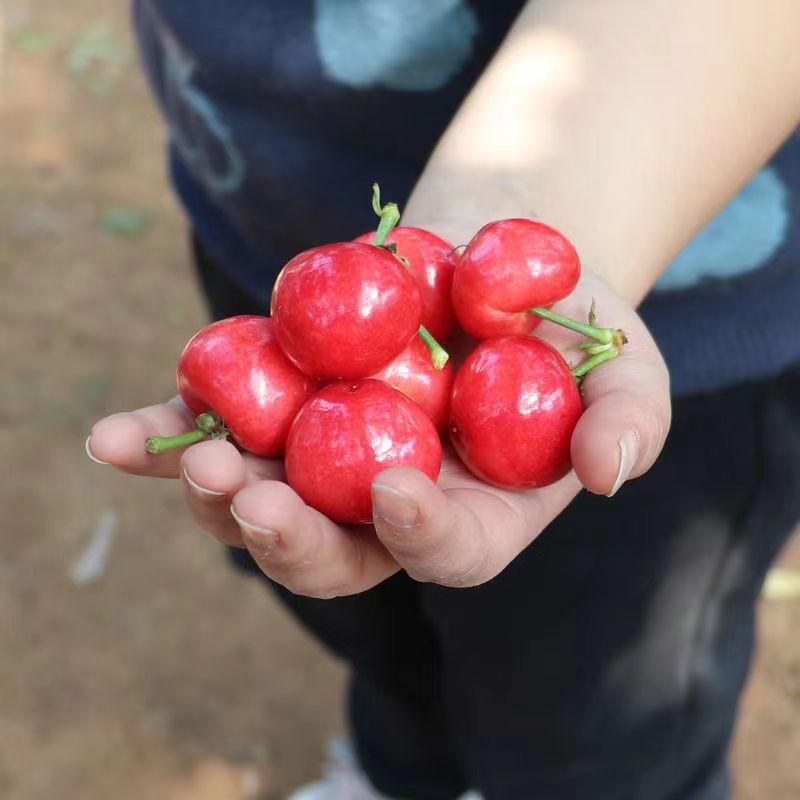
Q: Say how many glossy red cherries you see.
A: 7